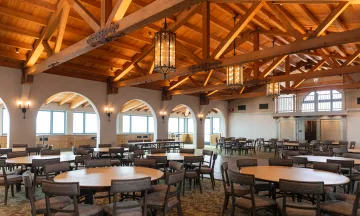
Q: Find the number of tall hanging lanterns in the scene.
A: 3